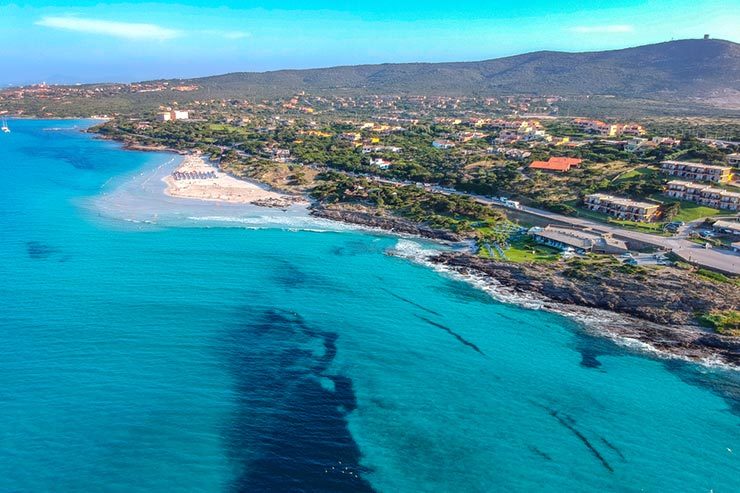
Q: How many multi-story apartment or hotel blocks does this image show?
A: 3